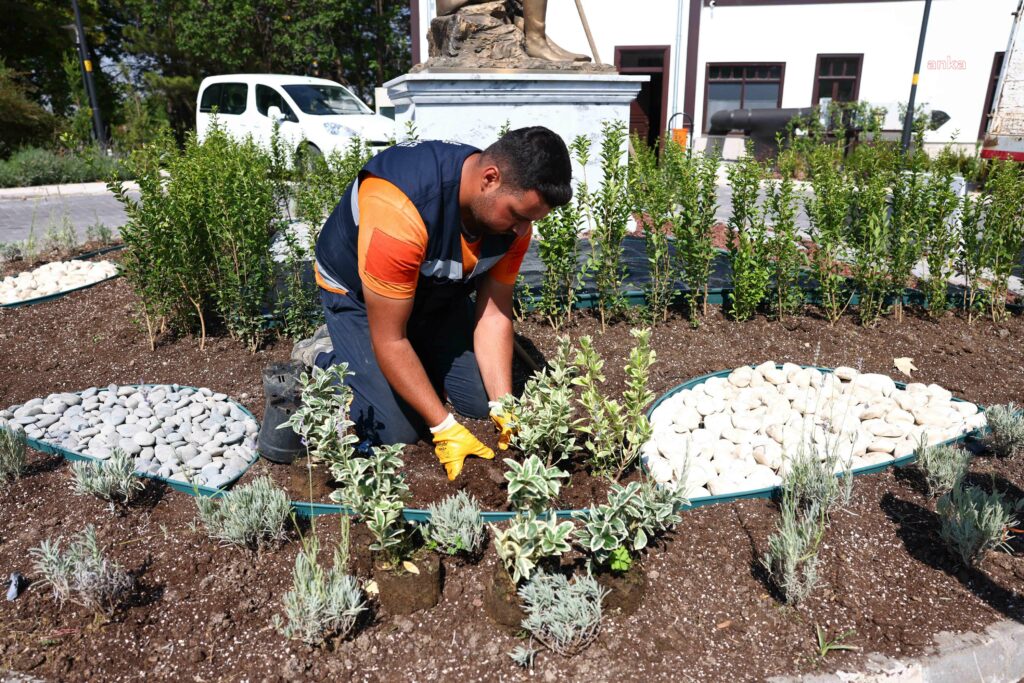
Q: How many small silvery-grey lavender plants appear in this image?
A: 12